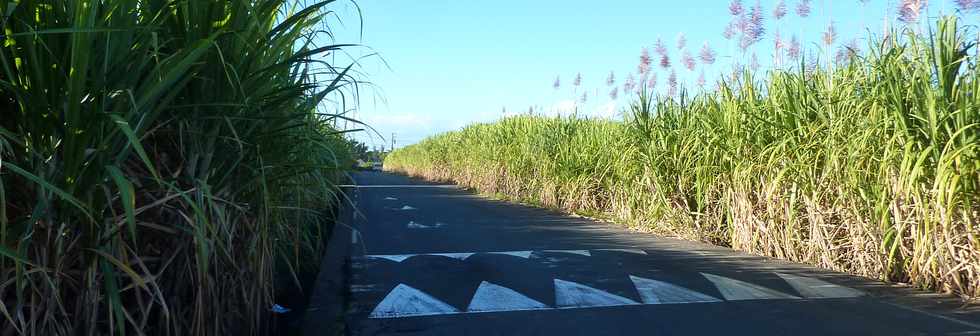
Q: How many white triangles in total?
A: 11